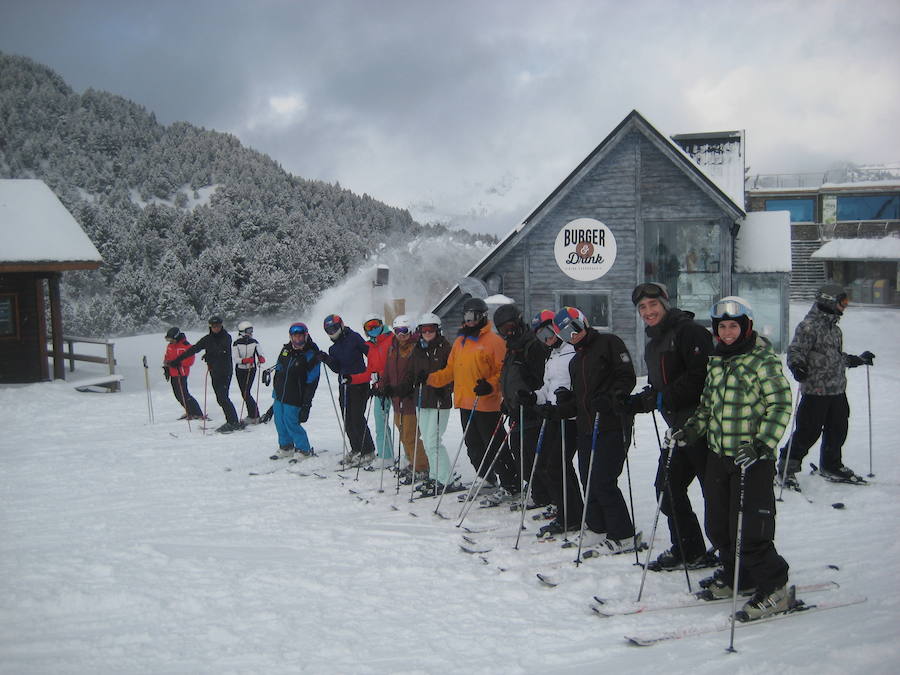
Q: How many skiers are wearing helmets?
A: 14